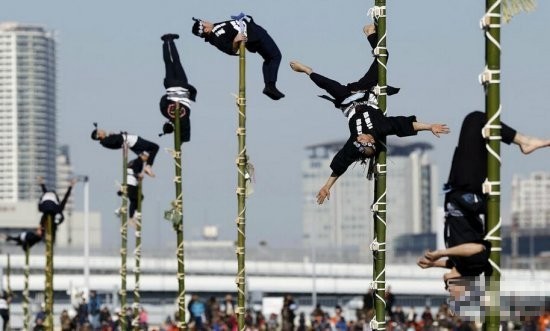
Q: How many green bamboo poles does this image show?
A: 9